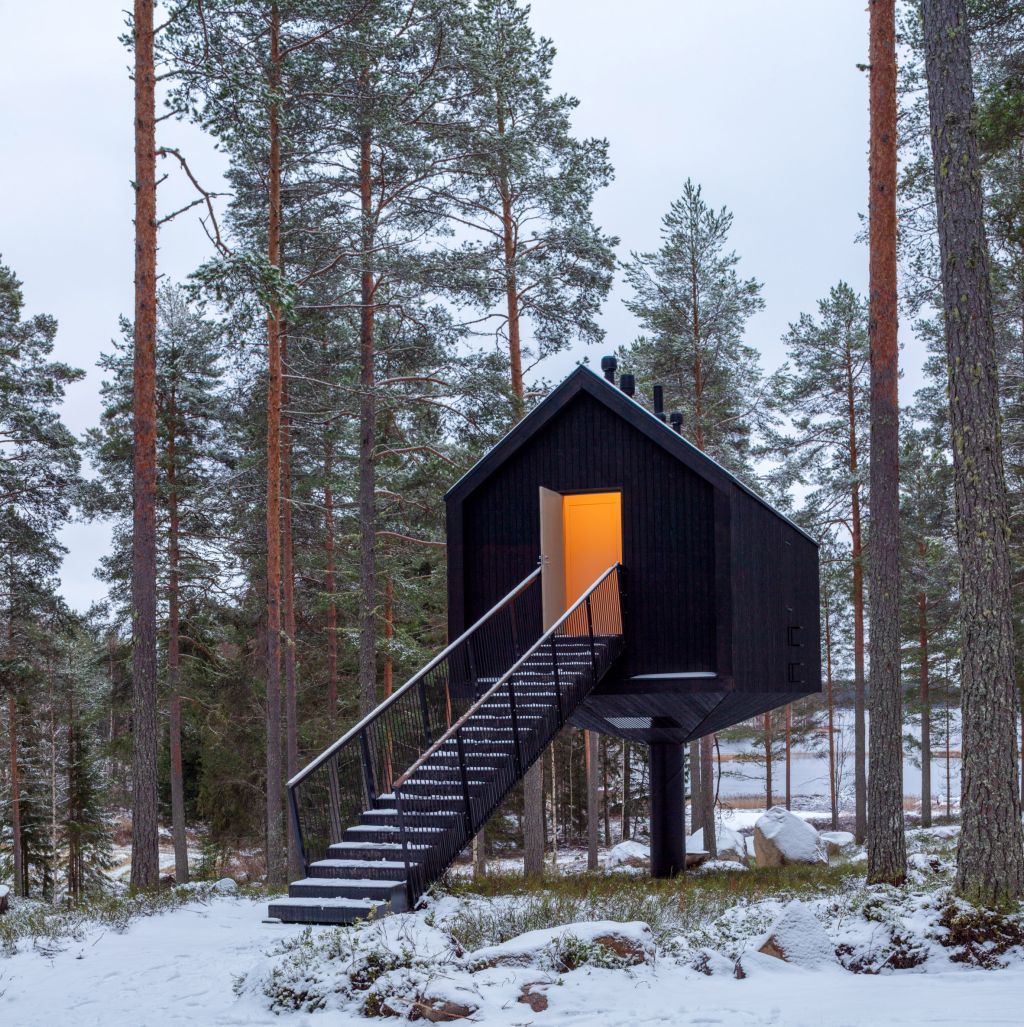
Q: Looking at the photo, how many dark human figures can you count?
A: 0